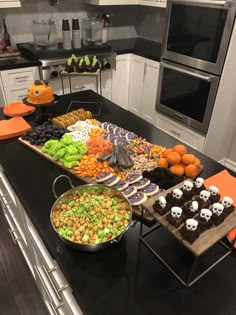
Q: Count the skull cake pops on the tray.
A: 12